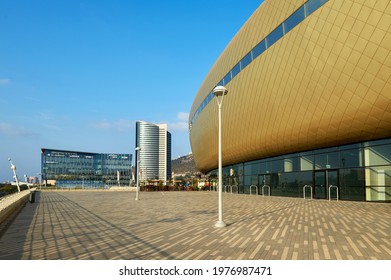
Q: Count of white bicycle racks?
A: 6